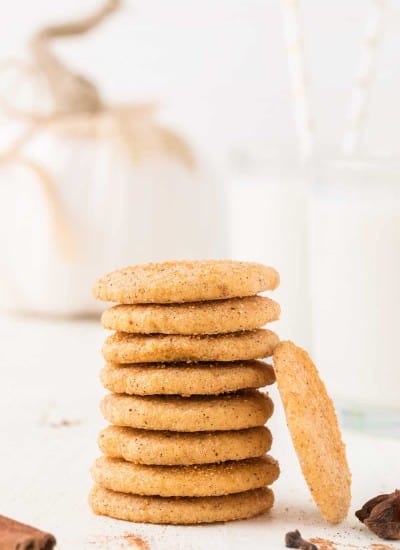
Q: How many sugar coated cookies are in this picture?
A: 9